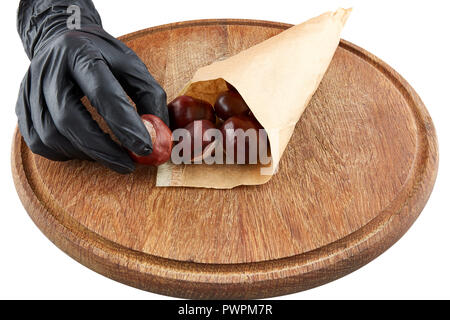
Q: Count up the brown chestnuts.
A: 5